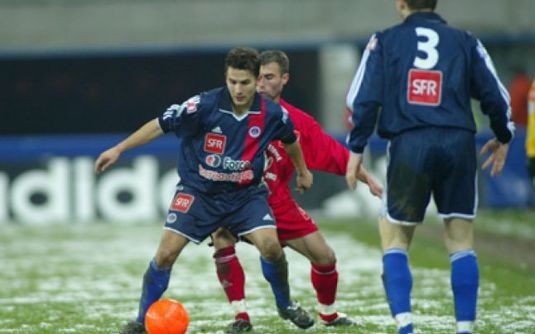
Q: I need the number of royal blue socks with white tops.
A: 4